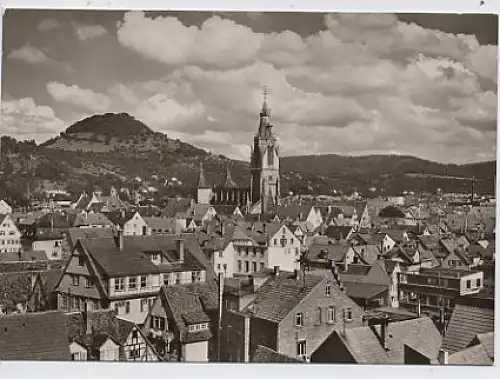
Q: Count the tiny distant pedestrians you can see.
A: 0